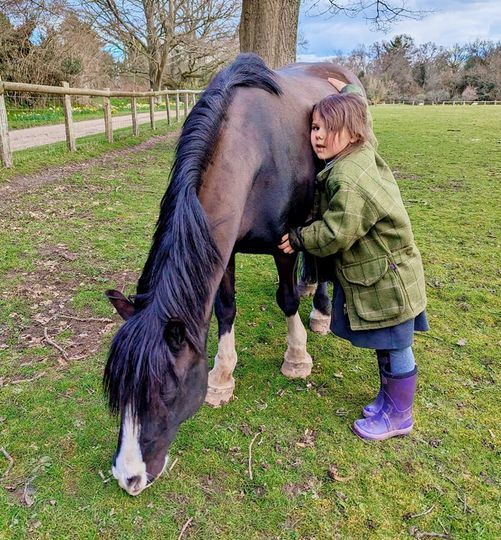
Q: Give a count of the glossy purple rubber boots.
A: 2